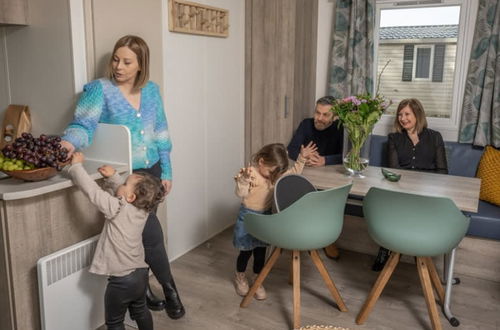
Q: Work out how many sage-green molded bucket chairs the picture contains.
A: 2